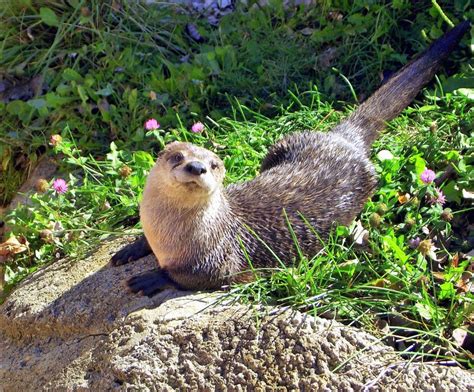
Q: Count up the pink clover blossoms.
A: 5